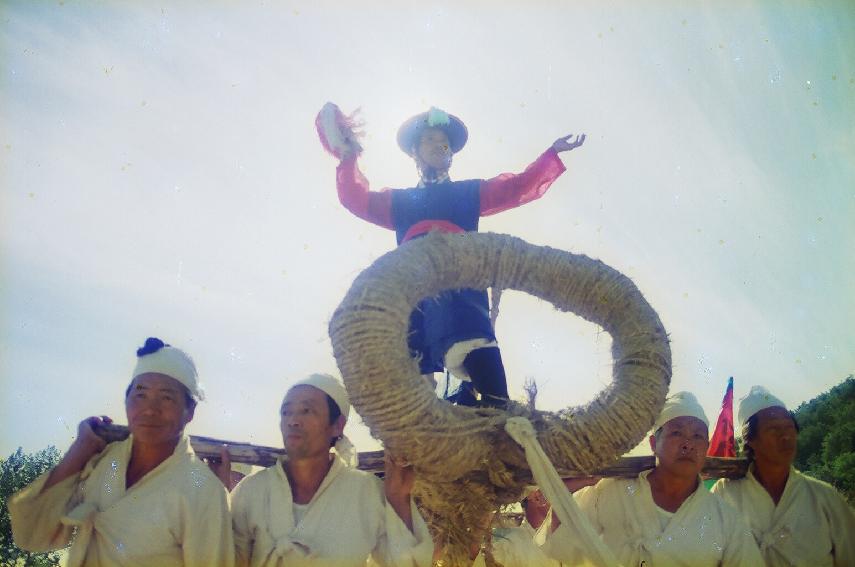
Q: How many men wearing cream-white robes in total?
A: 4